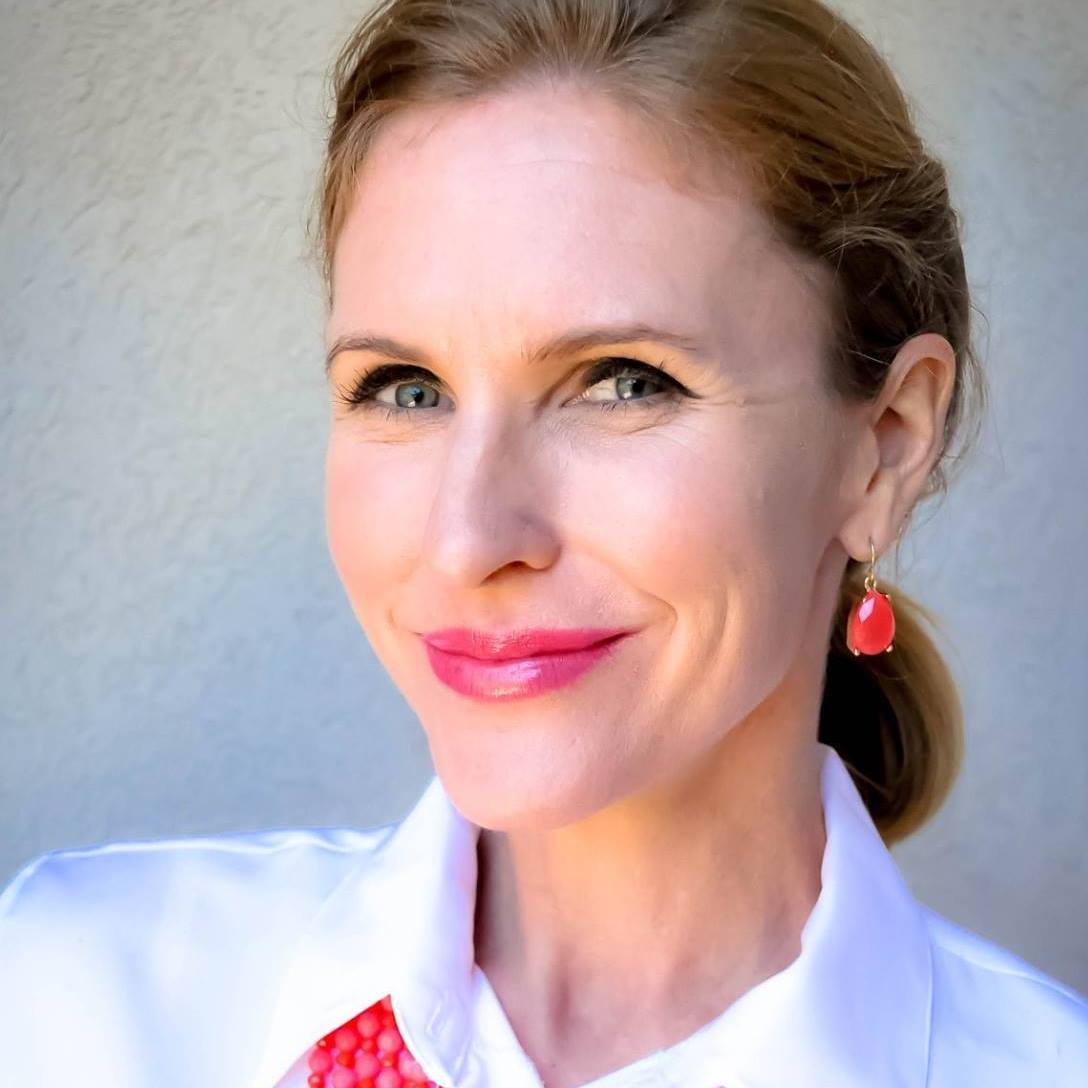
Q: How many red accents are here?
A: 3